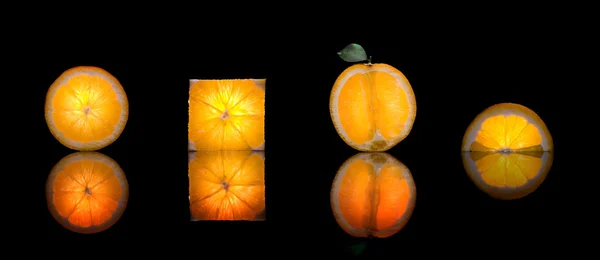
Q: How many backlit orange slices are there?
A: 4